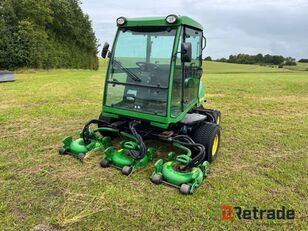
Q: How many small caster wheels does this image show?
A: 6